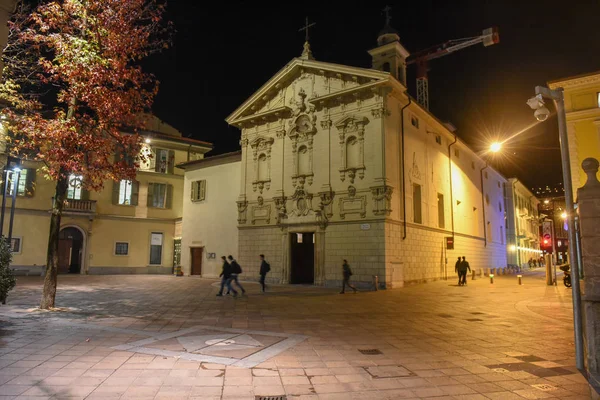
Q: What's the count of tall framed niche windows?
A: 3